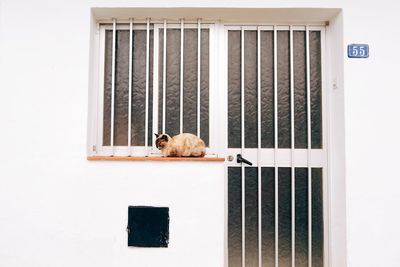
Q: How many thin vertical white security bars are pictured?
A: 11